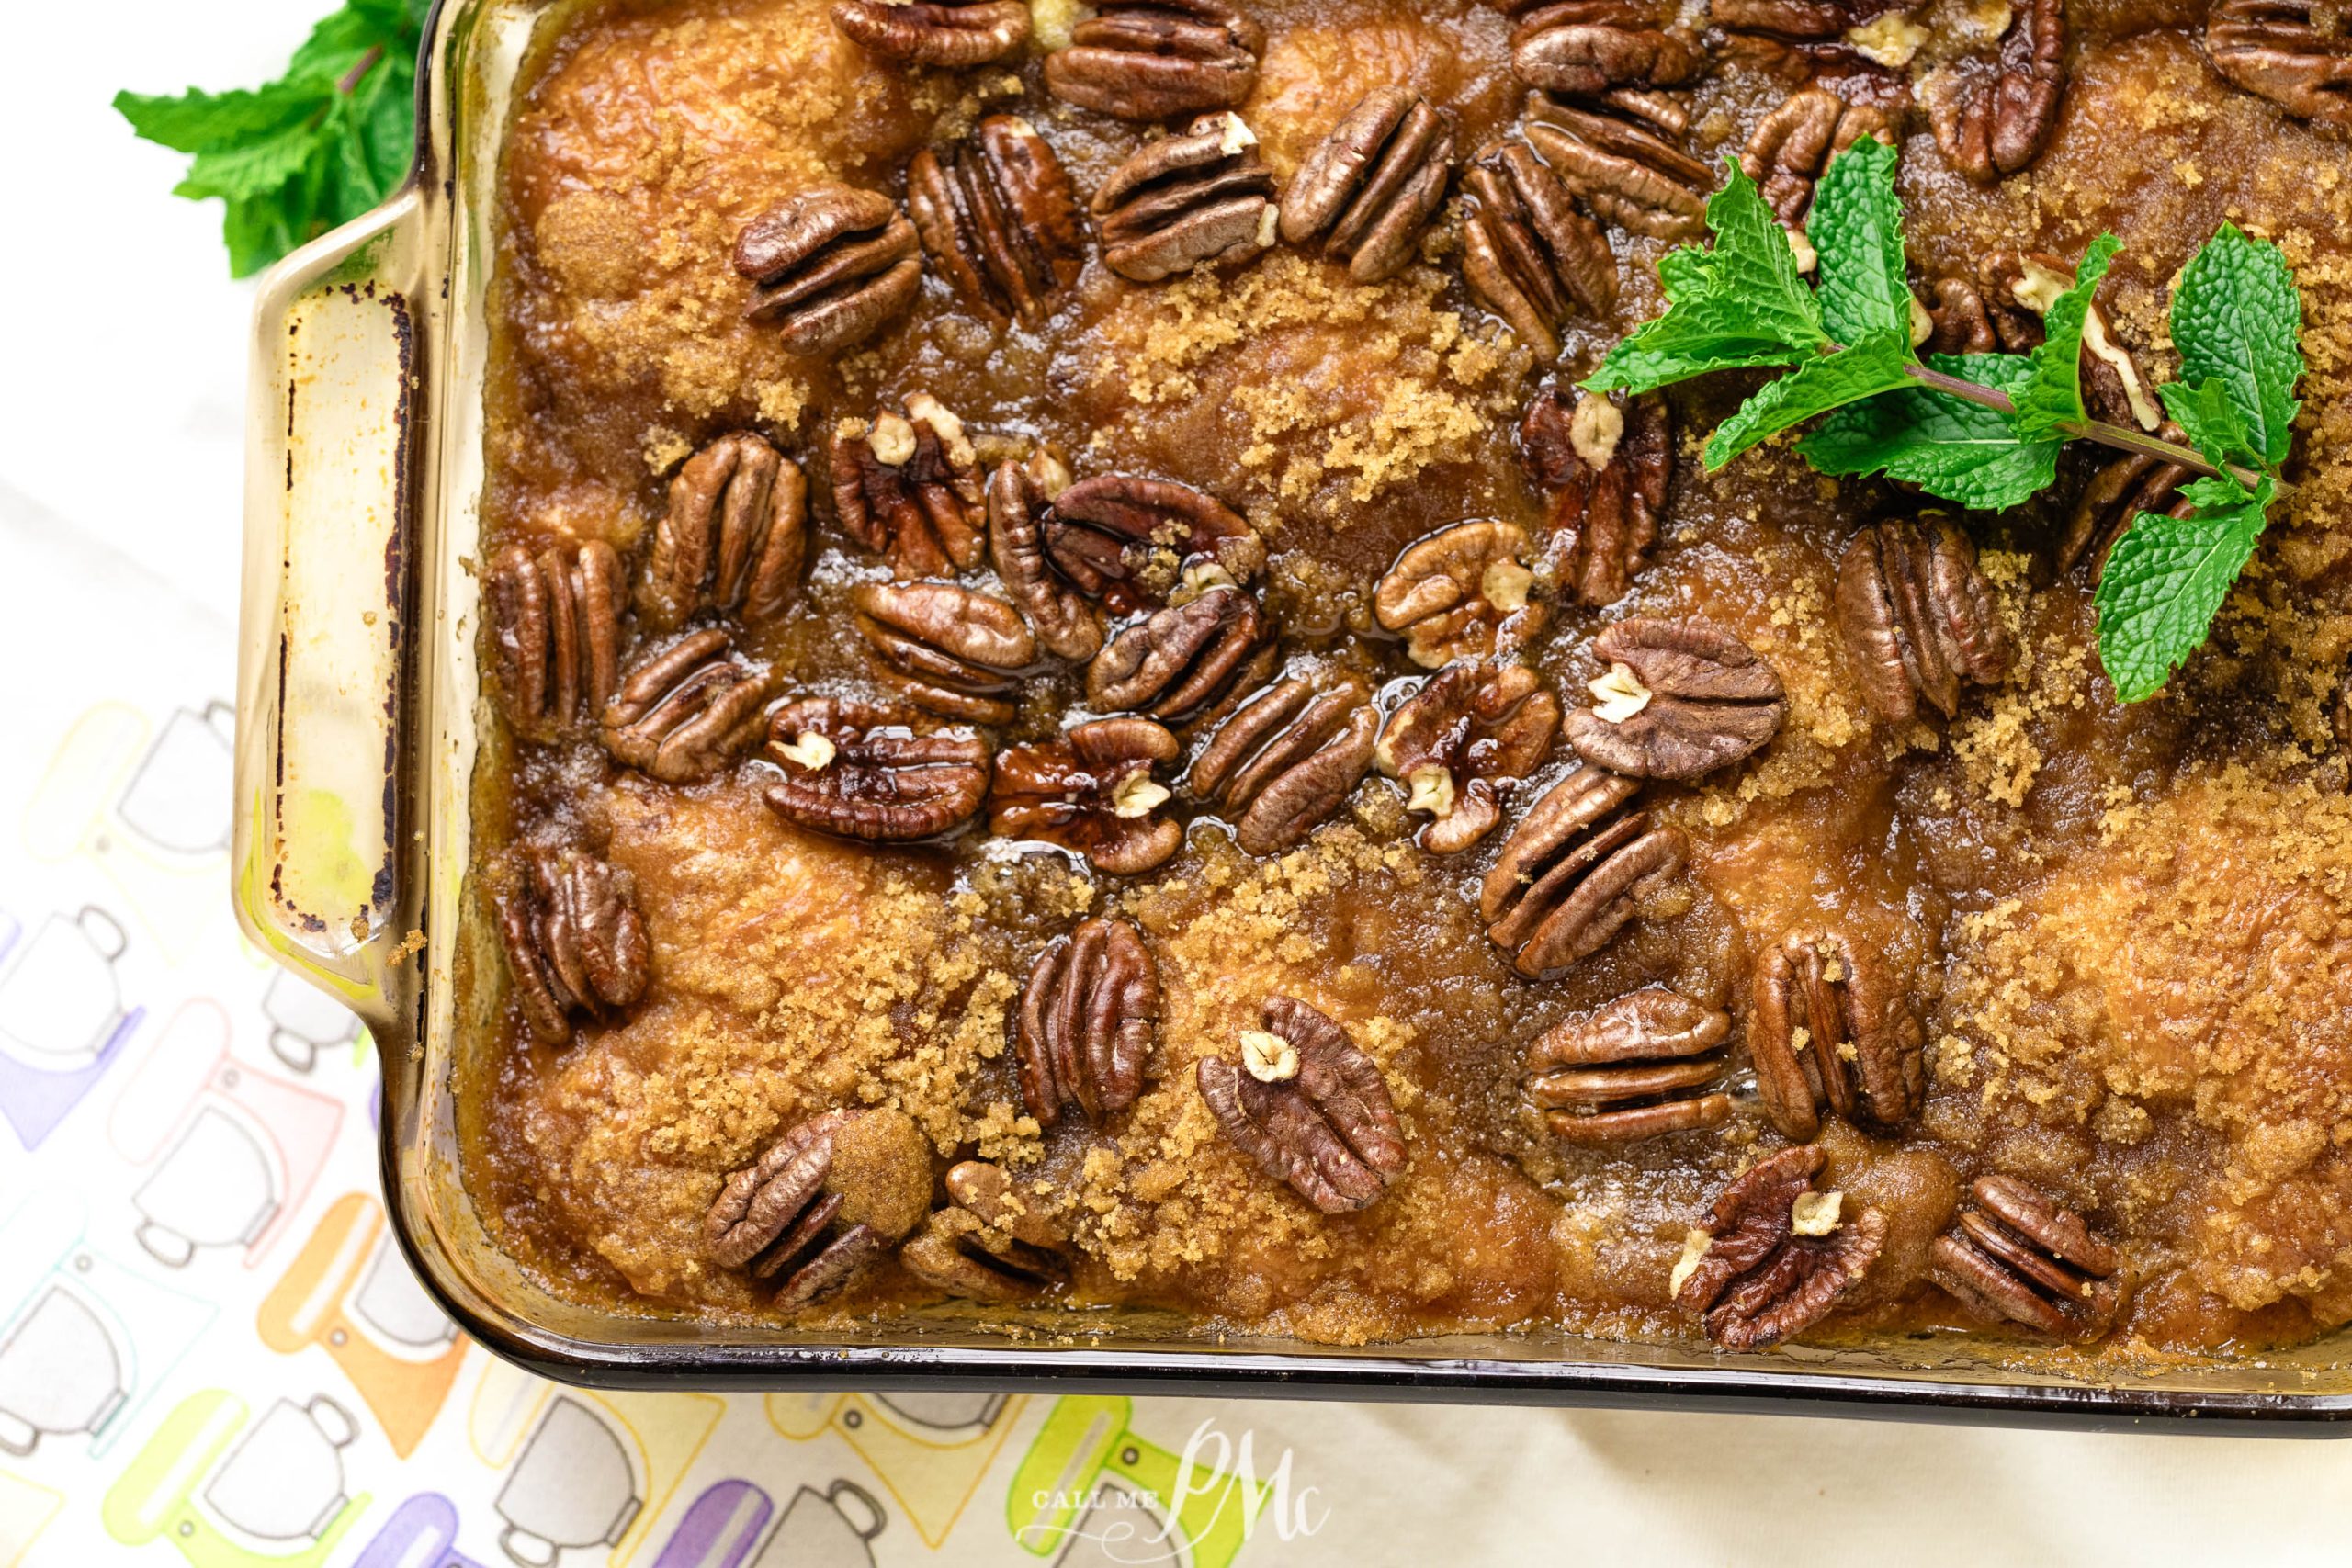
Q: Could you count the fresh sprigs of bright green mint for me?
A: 2